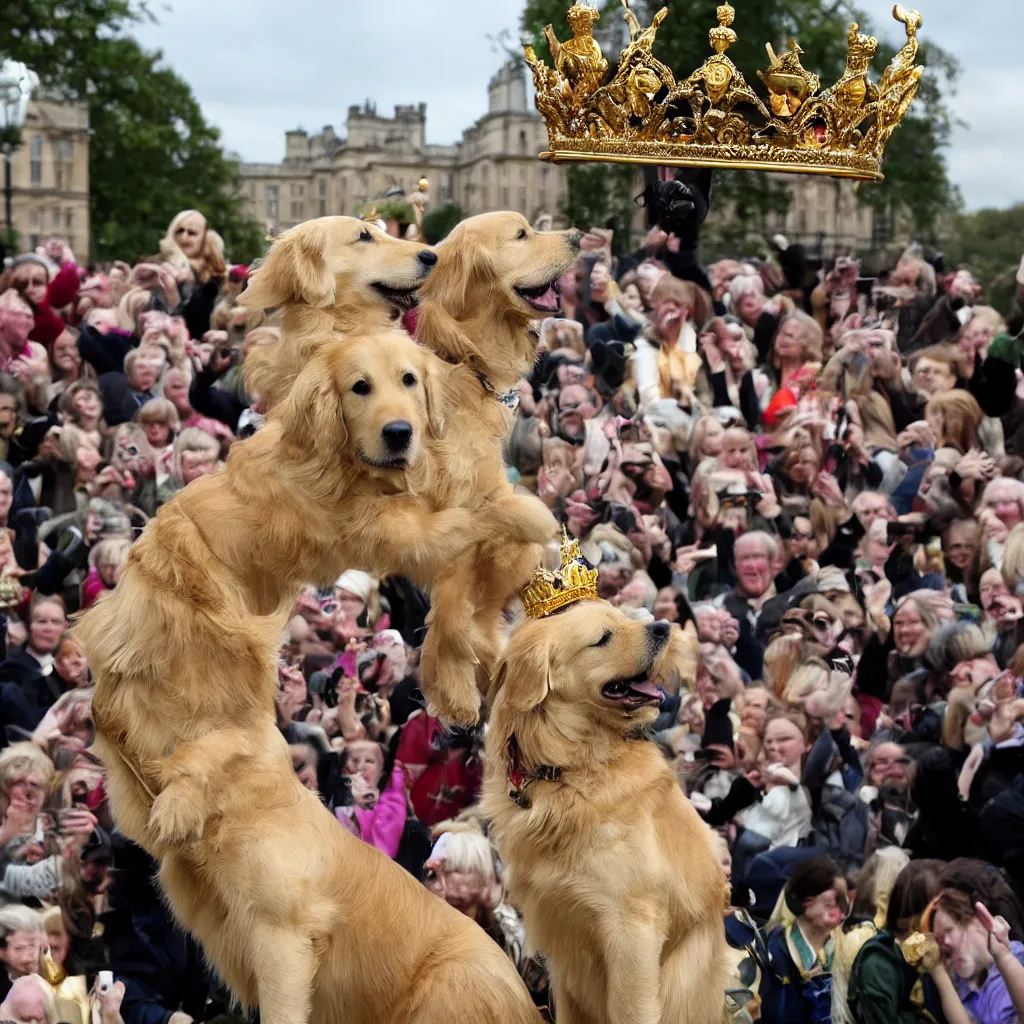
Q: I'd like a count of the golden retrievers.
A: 4